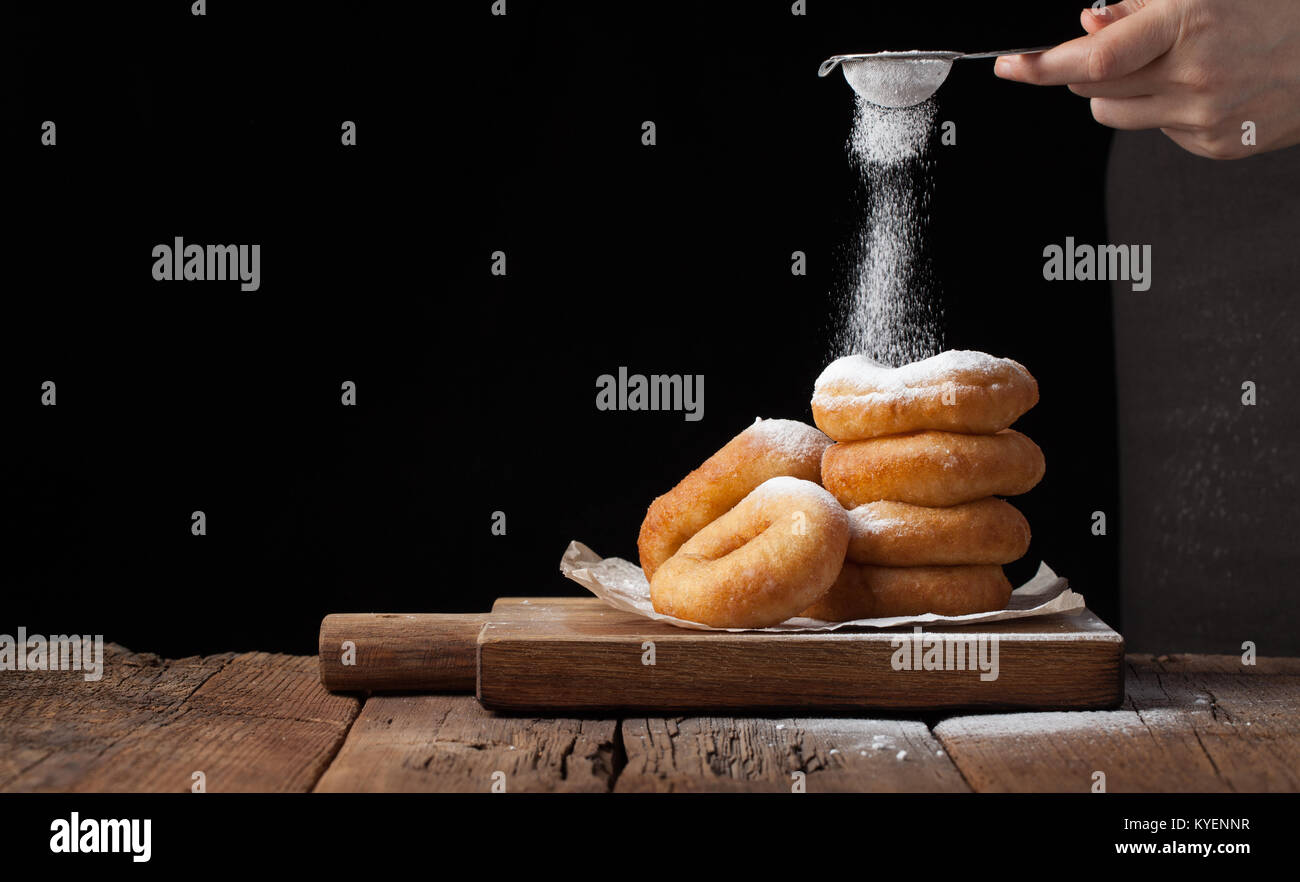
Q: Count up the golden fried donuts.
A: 6